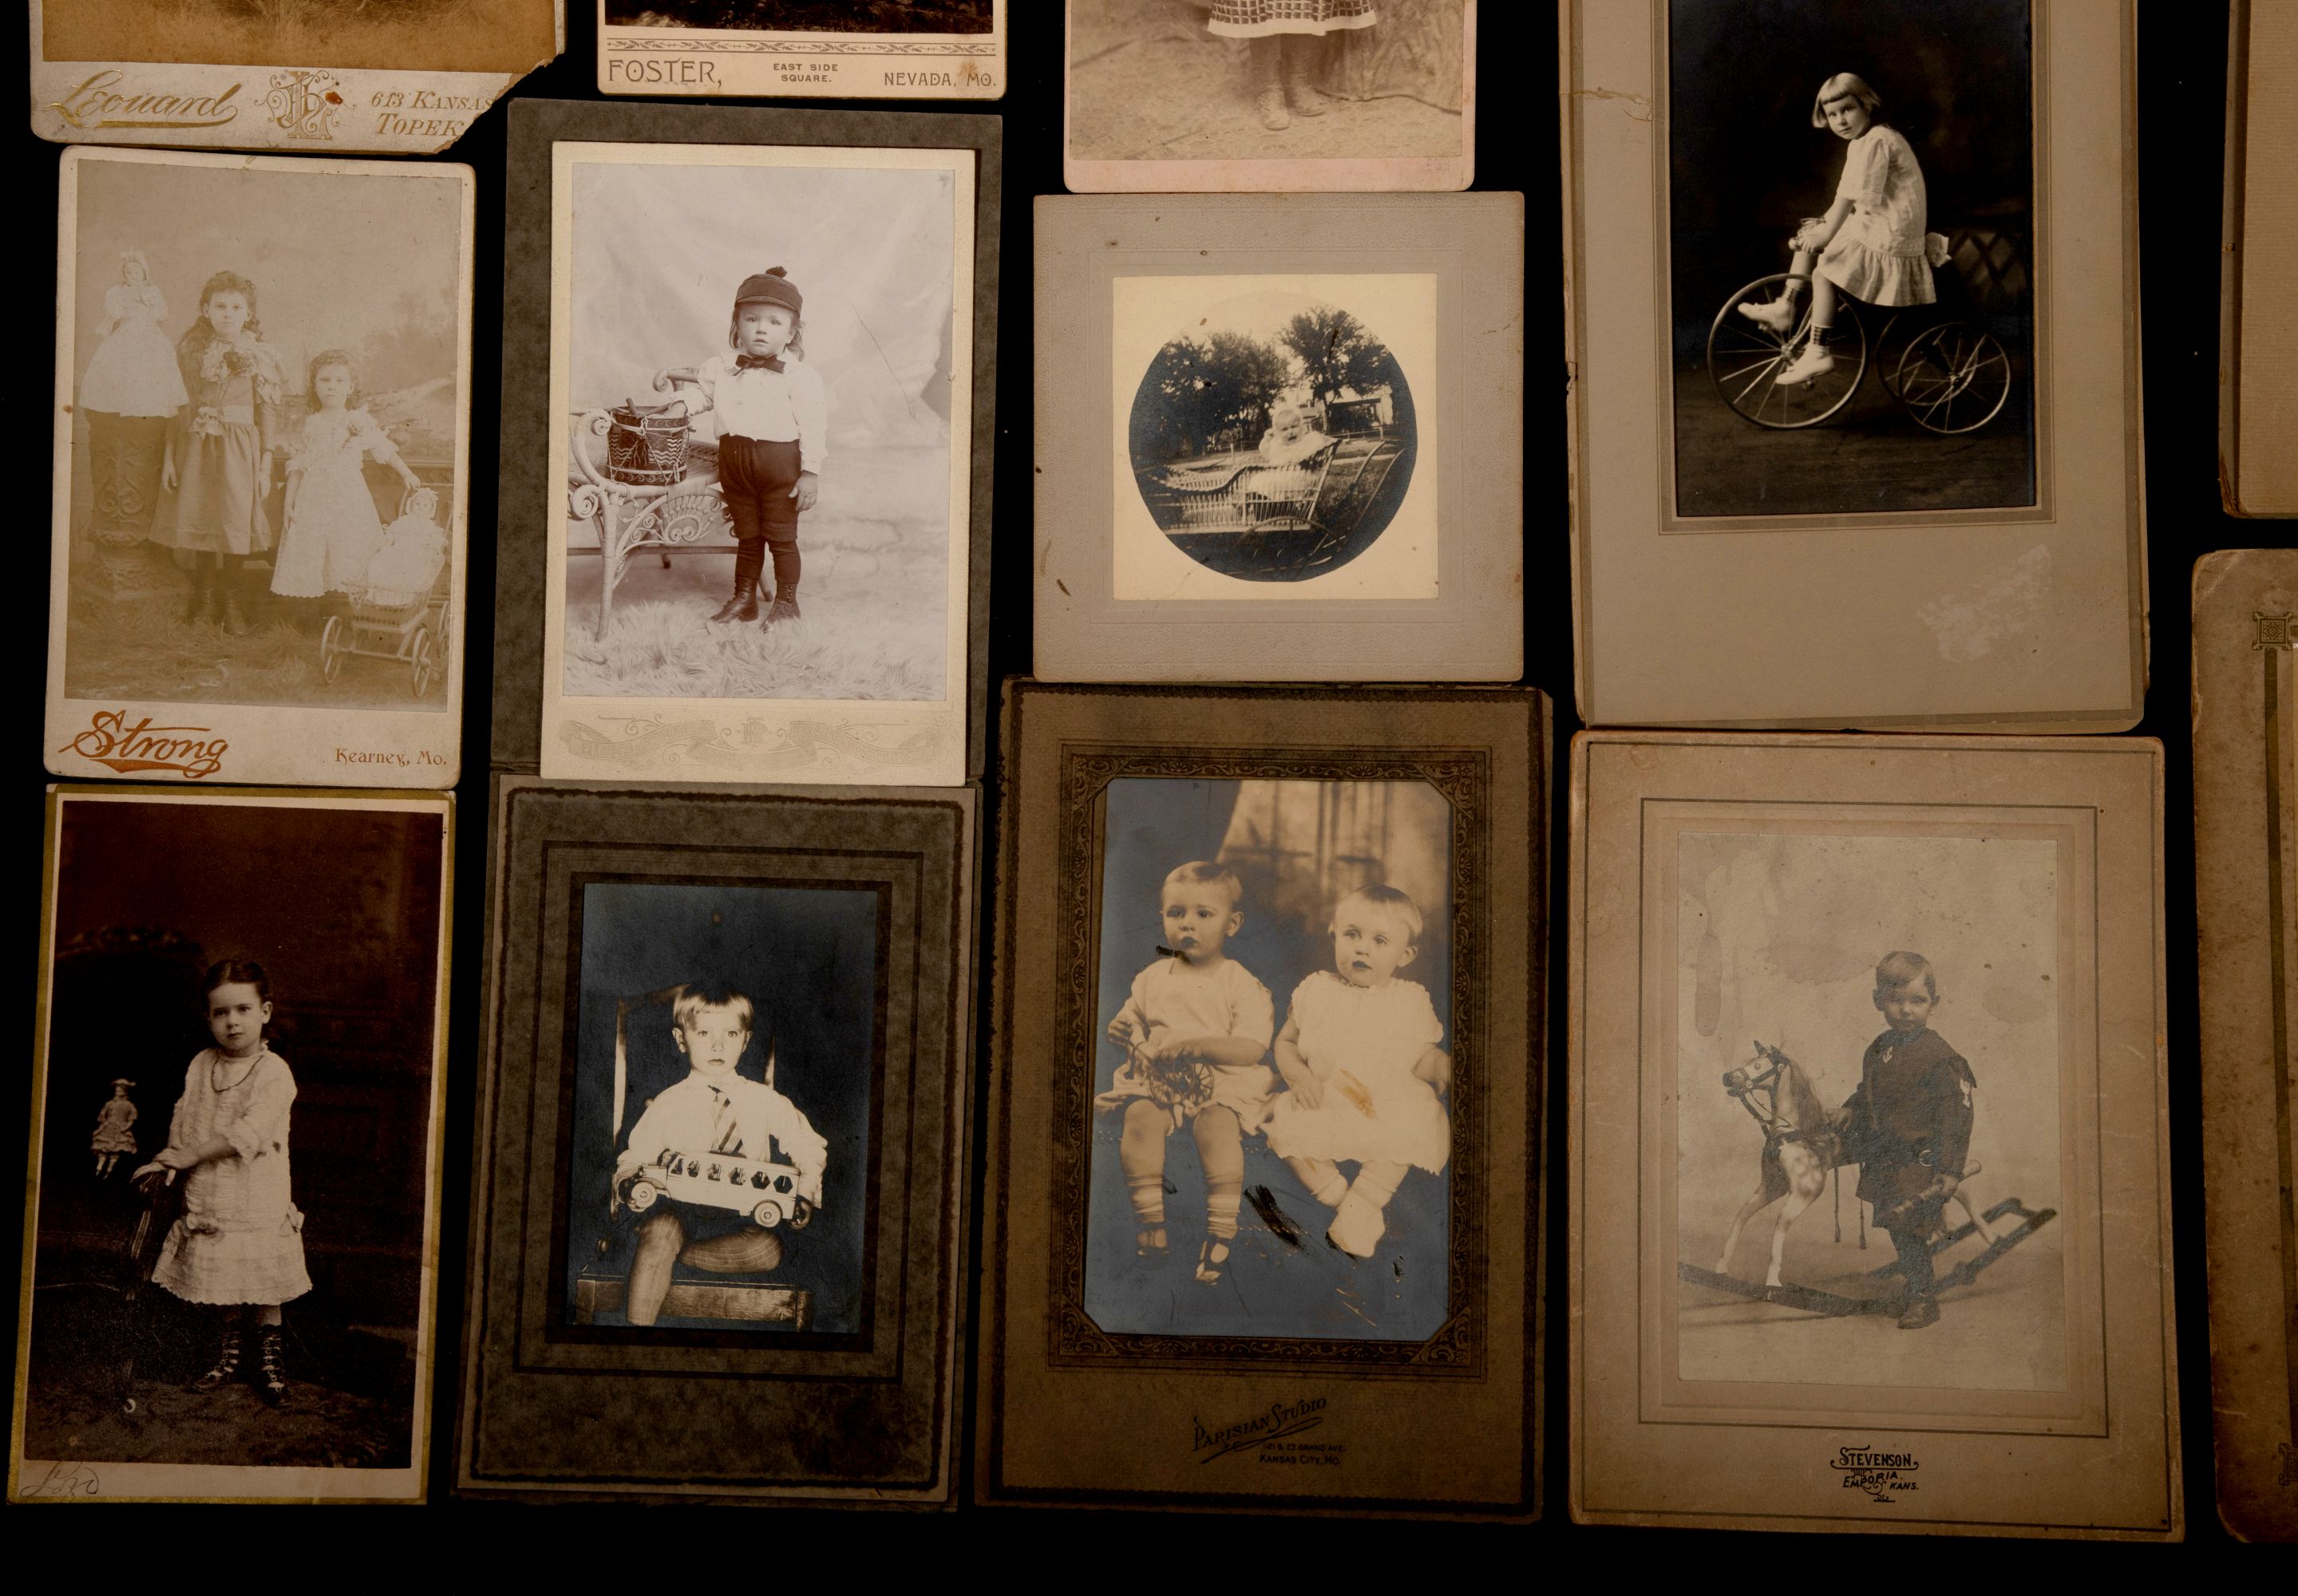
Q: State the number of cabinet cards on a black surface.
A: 13